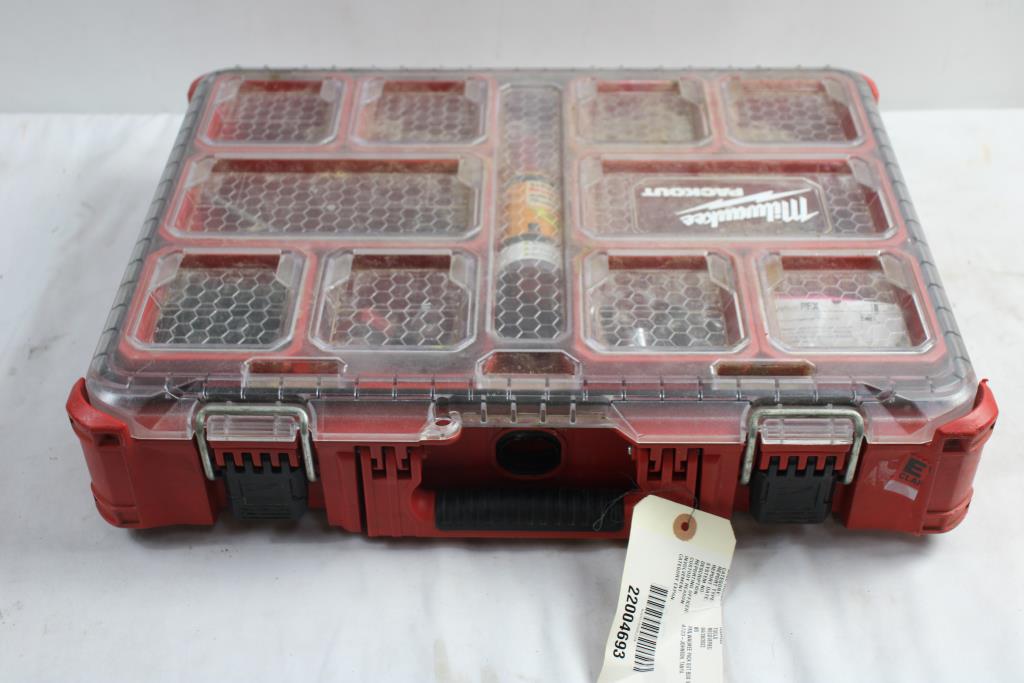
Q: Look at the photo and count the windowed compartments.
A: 11